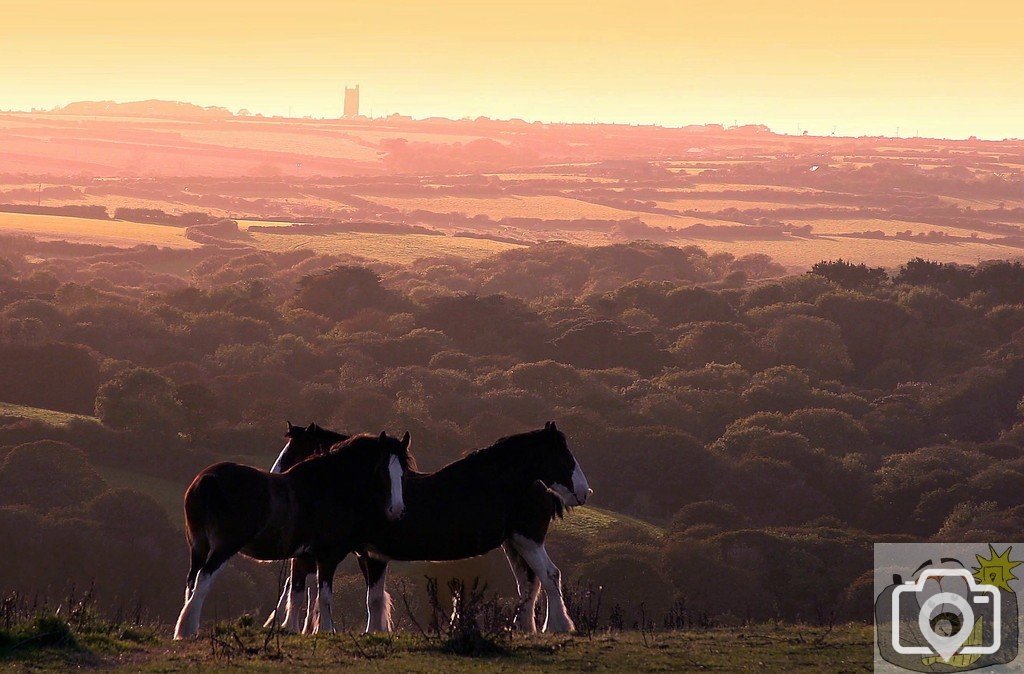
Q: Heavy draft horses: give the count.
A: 3